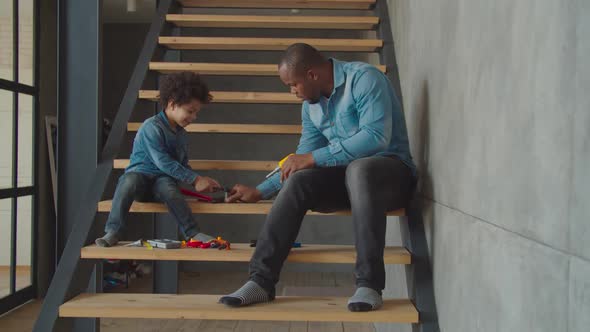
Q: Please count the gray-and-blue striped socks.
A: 2